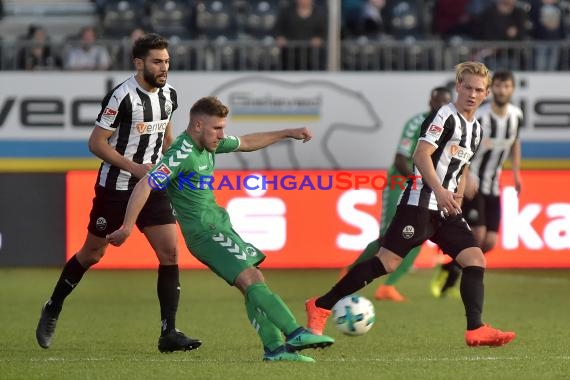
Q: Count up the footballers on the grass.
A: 5